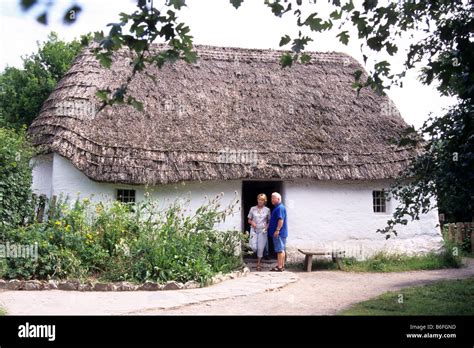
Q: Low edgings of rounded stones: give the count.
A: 1